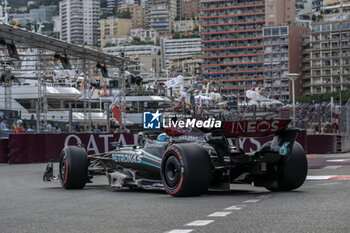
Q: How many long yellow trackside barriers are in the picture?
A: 0